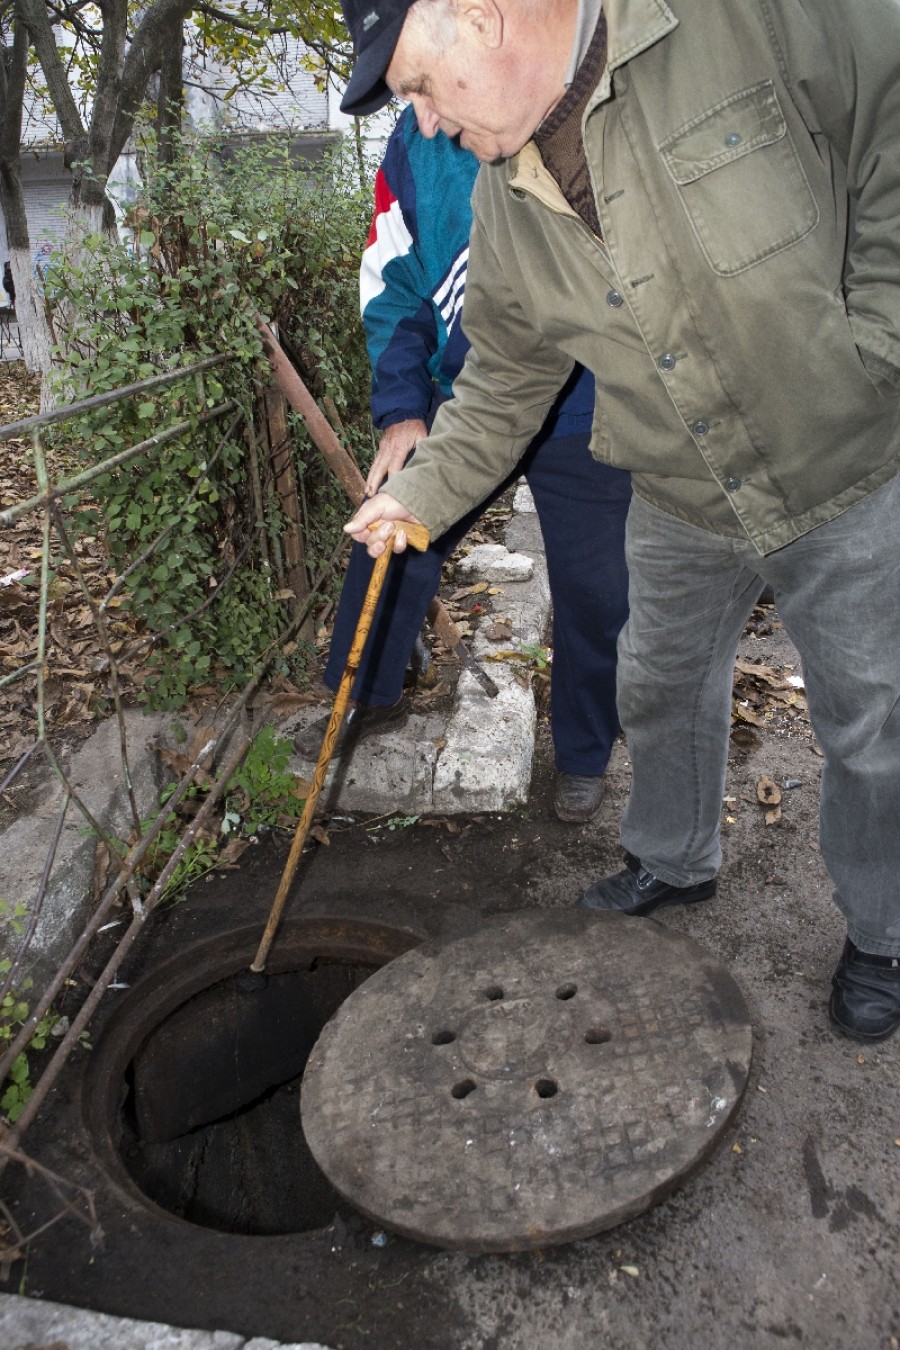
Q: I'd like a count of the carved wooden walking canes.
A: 1